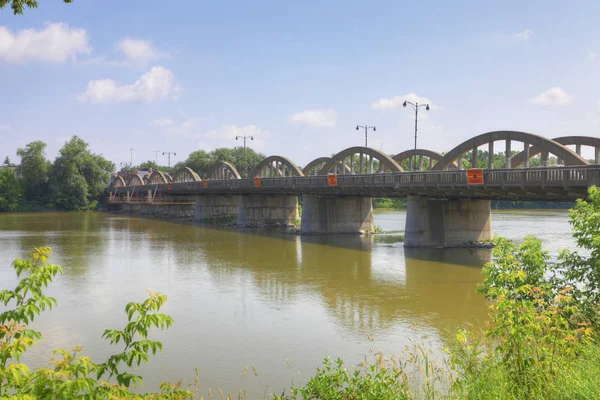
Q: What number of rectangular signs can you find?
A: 5